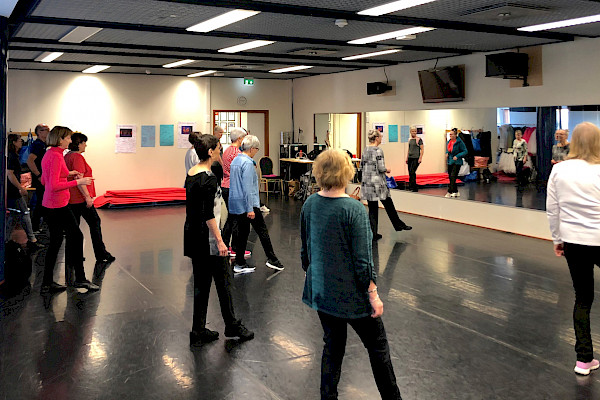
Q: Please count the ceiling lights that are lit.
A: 11